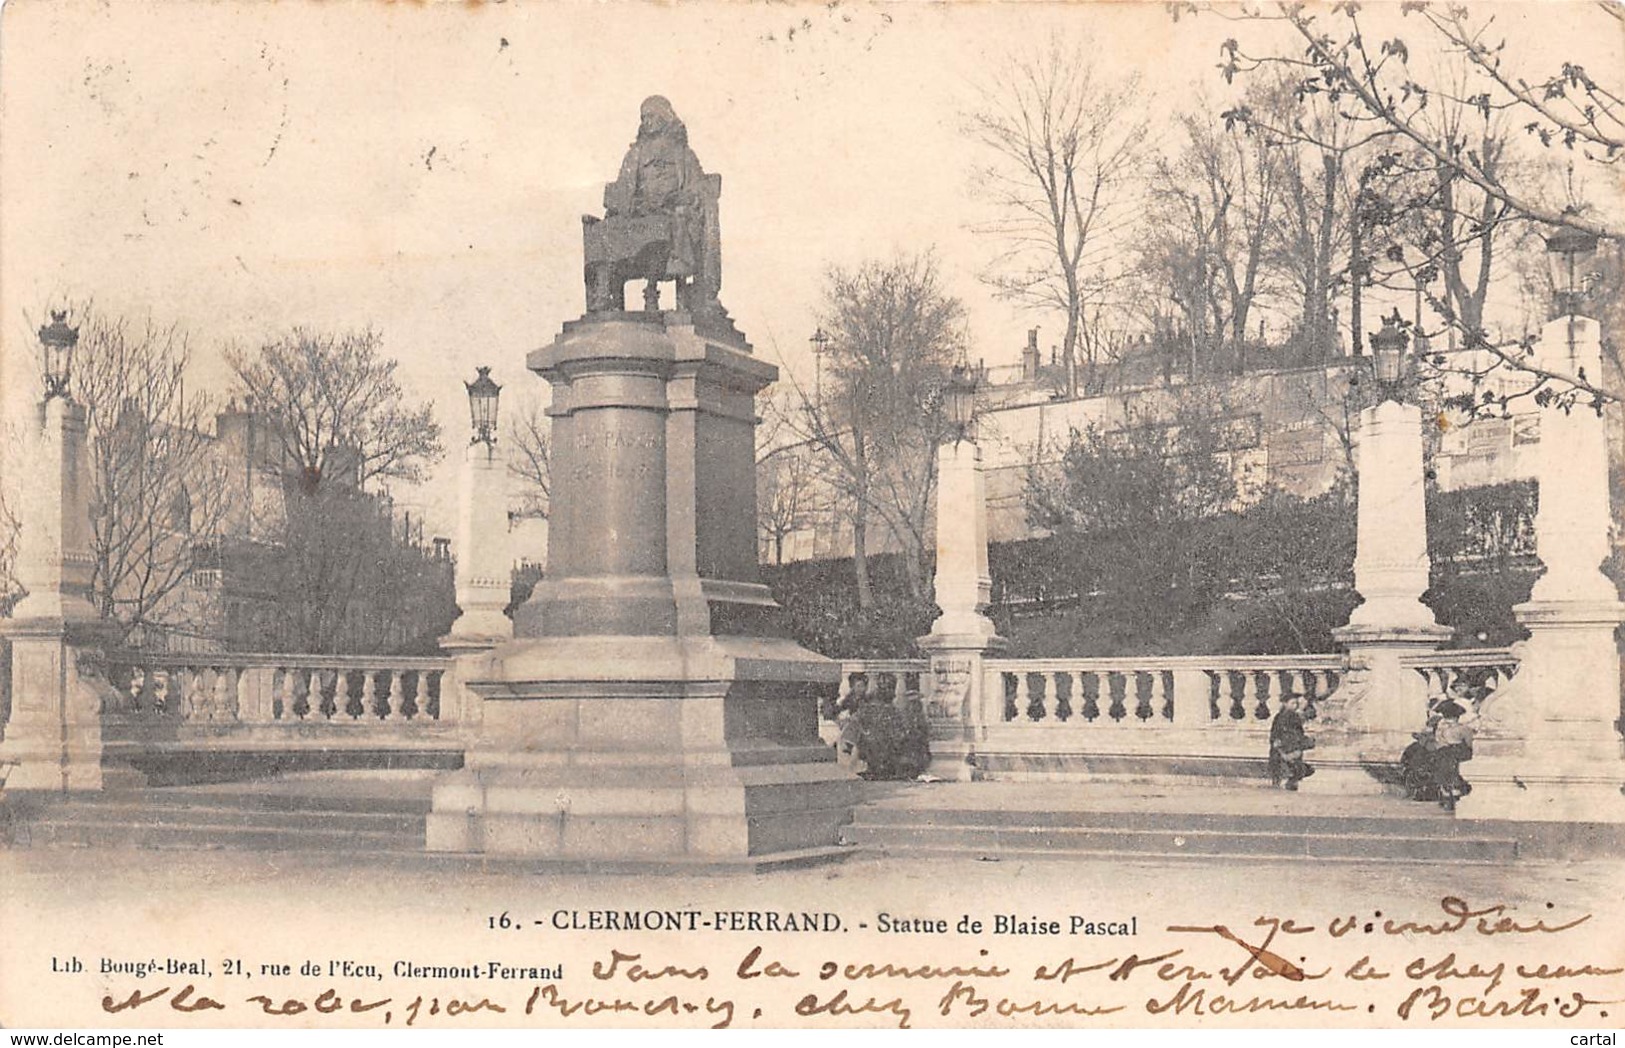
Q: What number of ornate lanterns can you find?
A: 5